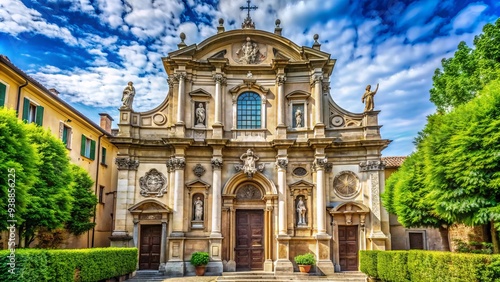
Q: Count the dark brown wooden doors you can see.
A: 3